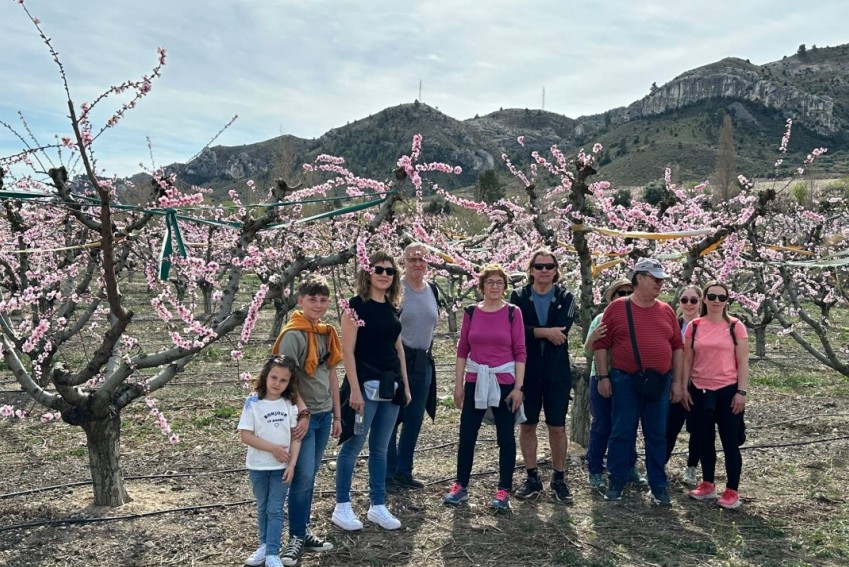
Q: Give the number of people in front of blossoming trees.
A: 10